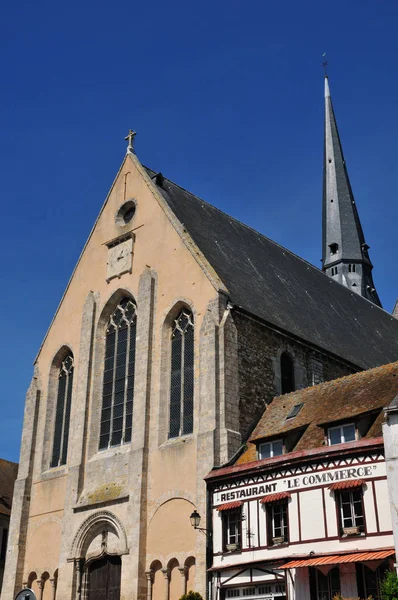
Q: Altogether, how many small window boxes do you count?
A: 3